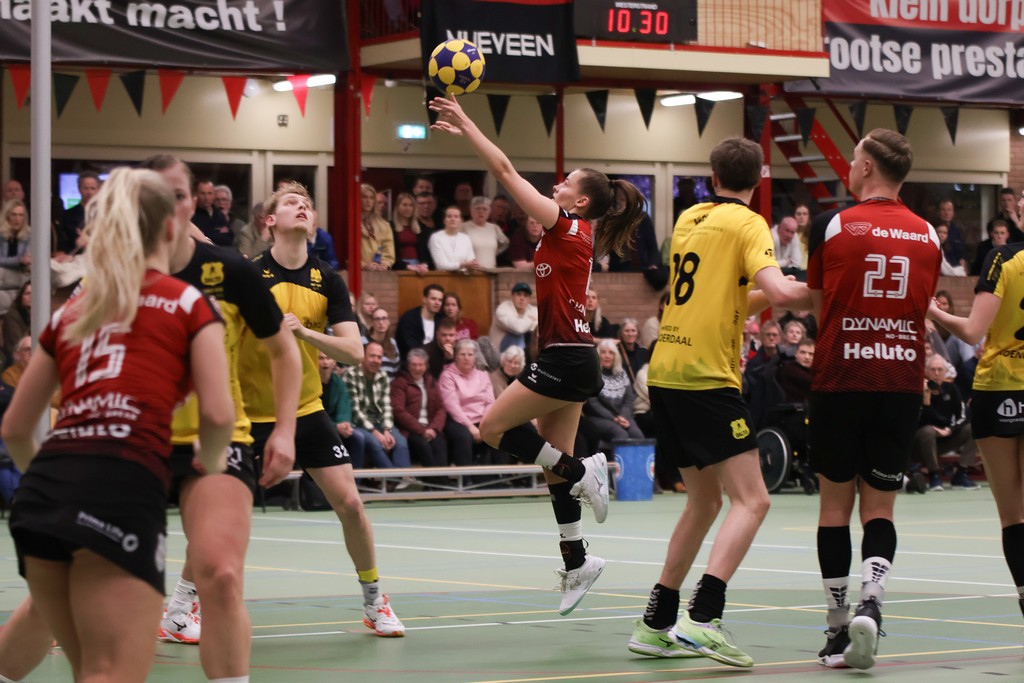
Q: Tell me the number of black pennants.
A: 13